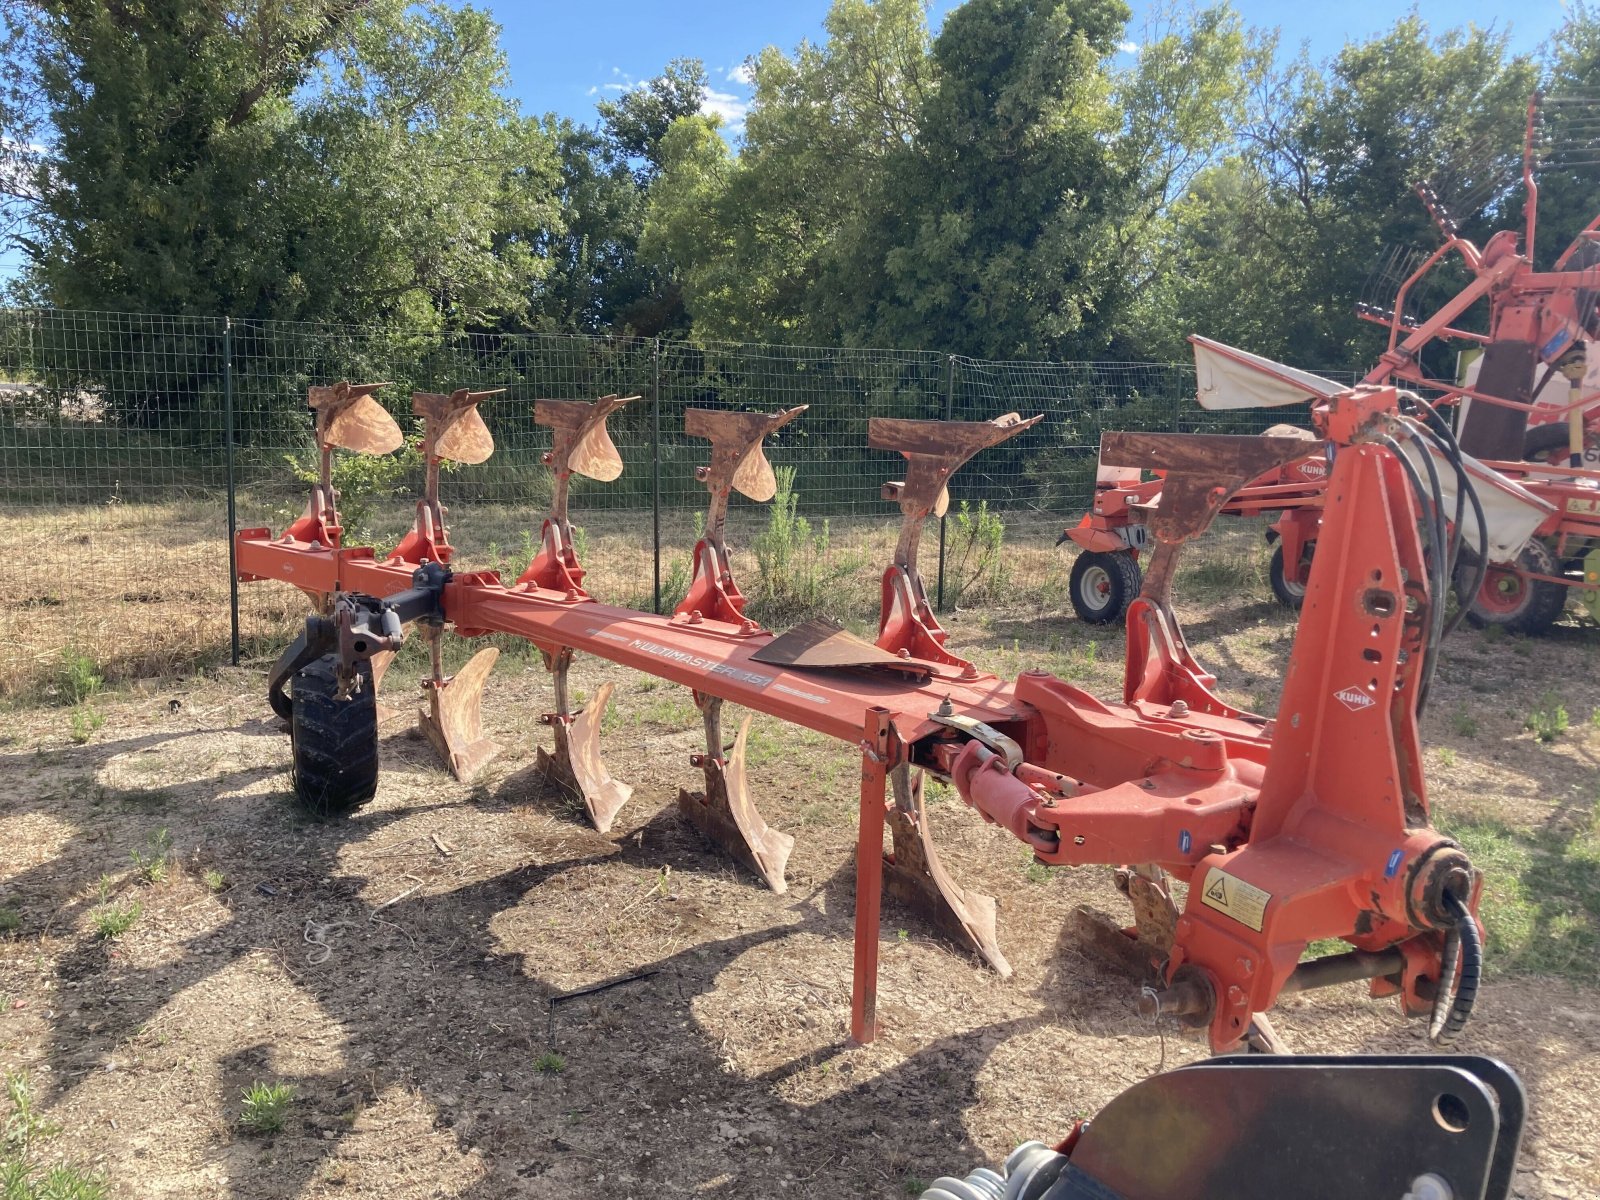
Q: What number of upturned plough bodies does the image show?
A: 6